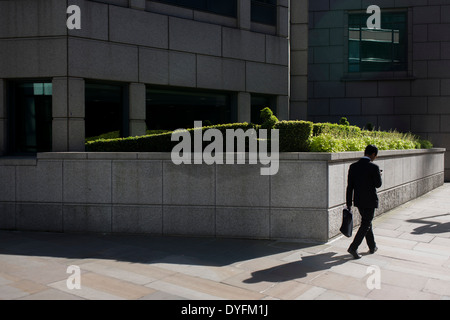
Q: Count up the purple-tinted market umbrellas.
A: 0